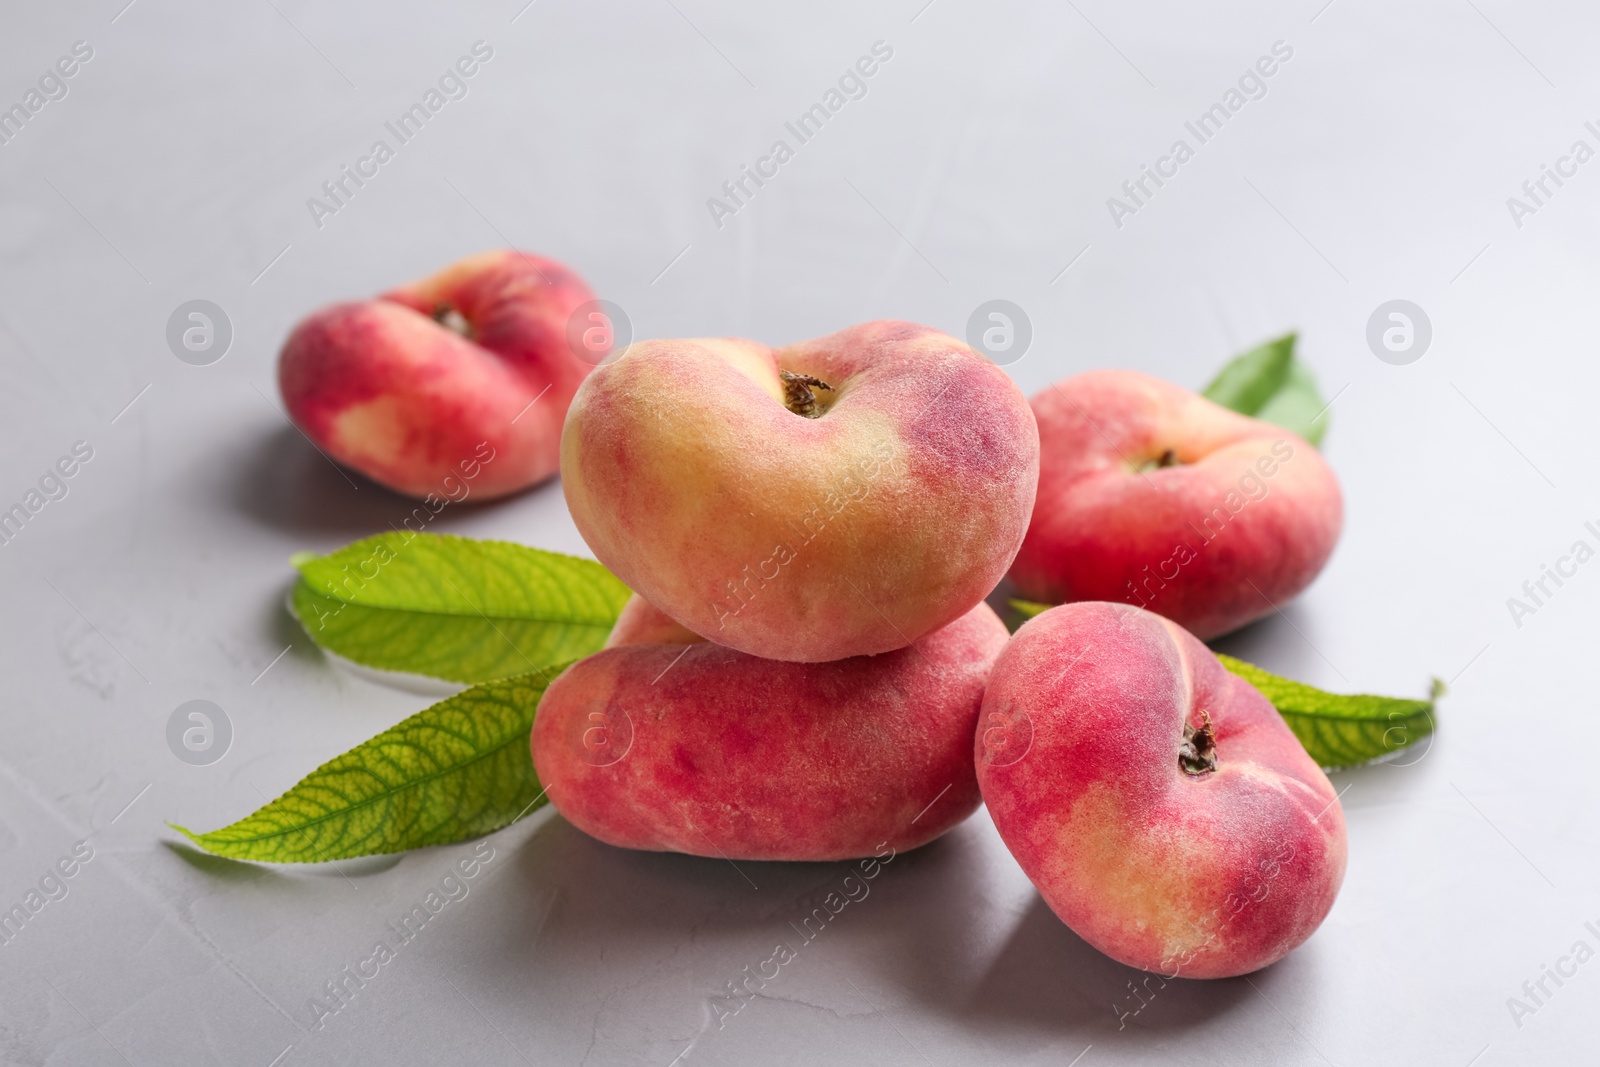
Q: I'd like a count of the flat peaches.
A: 5